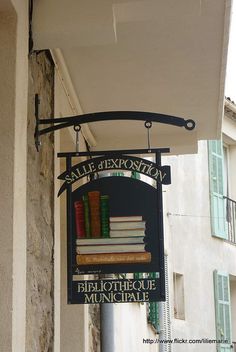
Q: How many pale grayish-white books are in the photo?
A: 5